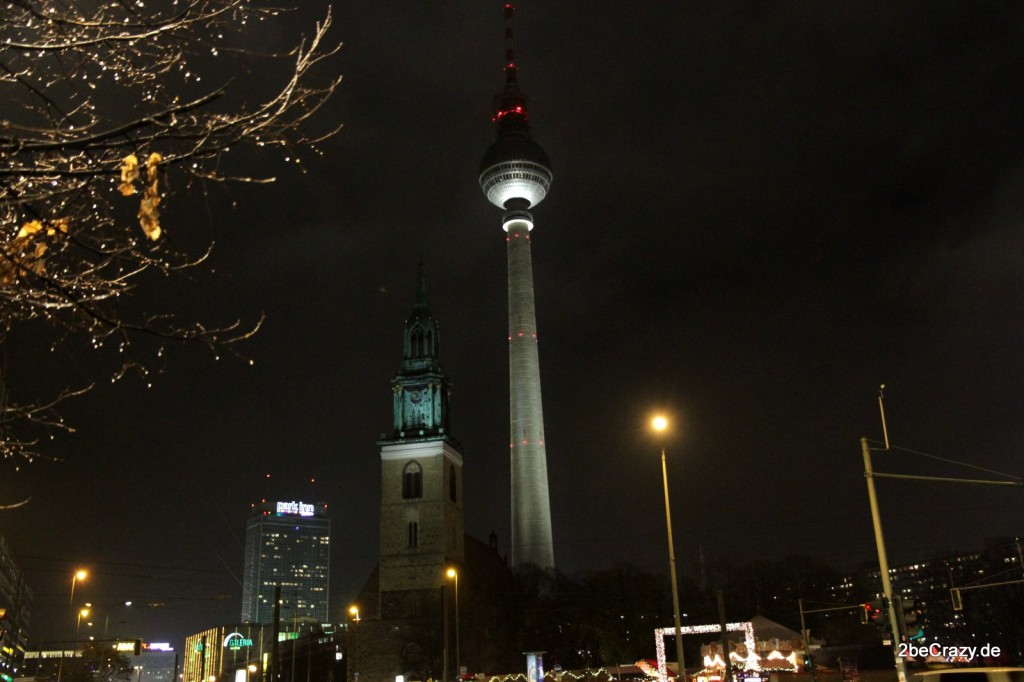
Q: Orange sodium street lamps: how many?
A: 5